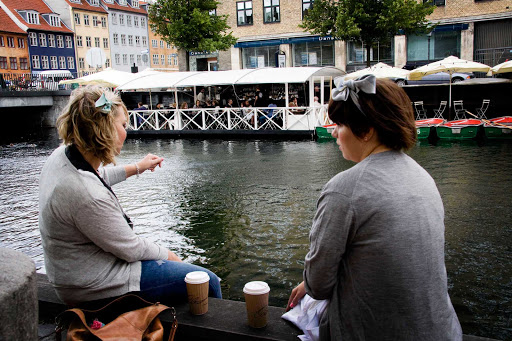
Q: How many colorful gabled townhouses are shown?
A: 5